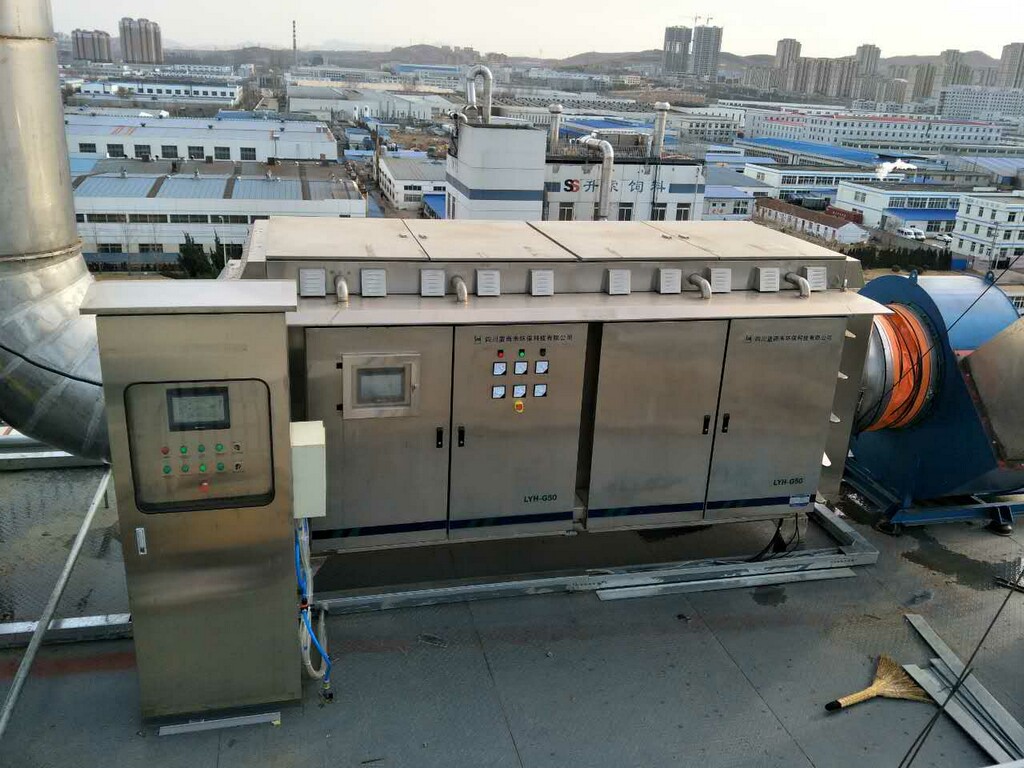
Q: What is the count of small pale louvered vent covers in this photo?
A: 10